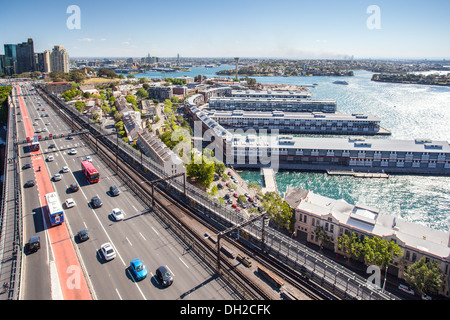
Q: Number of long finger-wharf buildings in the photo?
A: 4